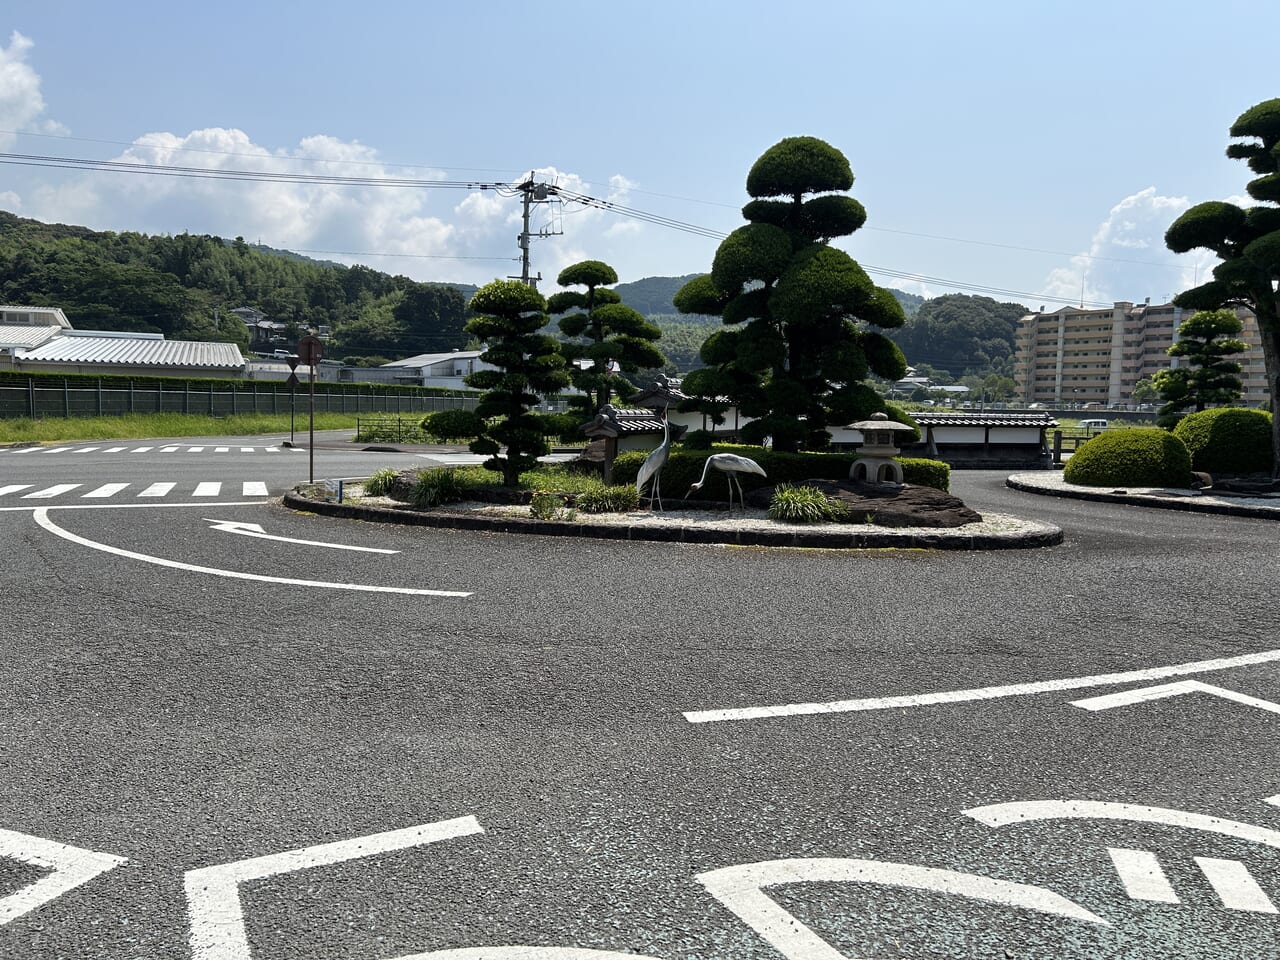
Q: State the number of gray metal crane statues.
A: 2